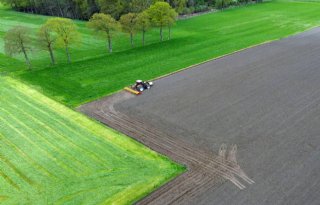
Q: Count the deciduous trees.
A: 8